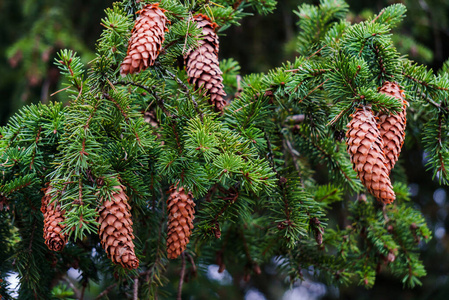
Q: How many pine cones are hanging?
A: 7